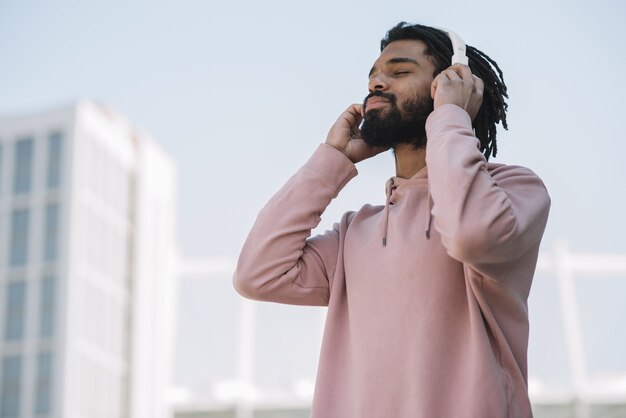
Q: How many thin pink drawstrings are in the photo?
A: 2